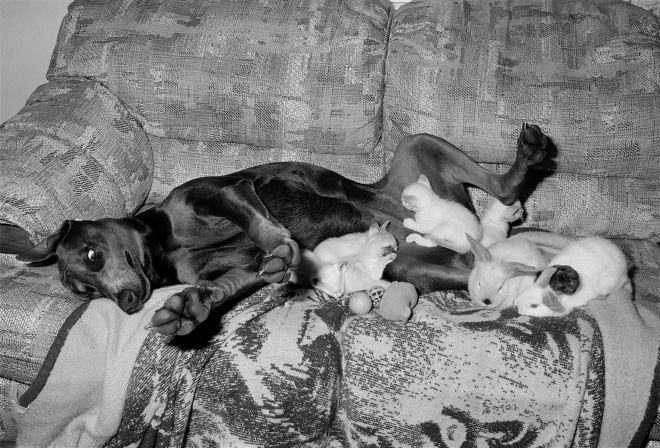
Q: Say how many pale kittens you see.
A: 4